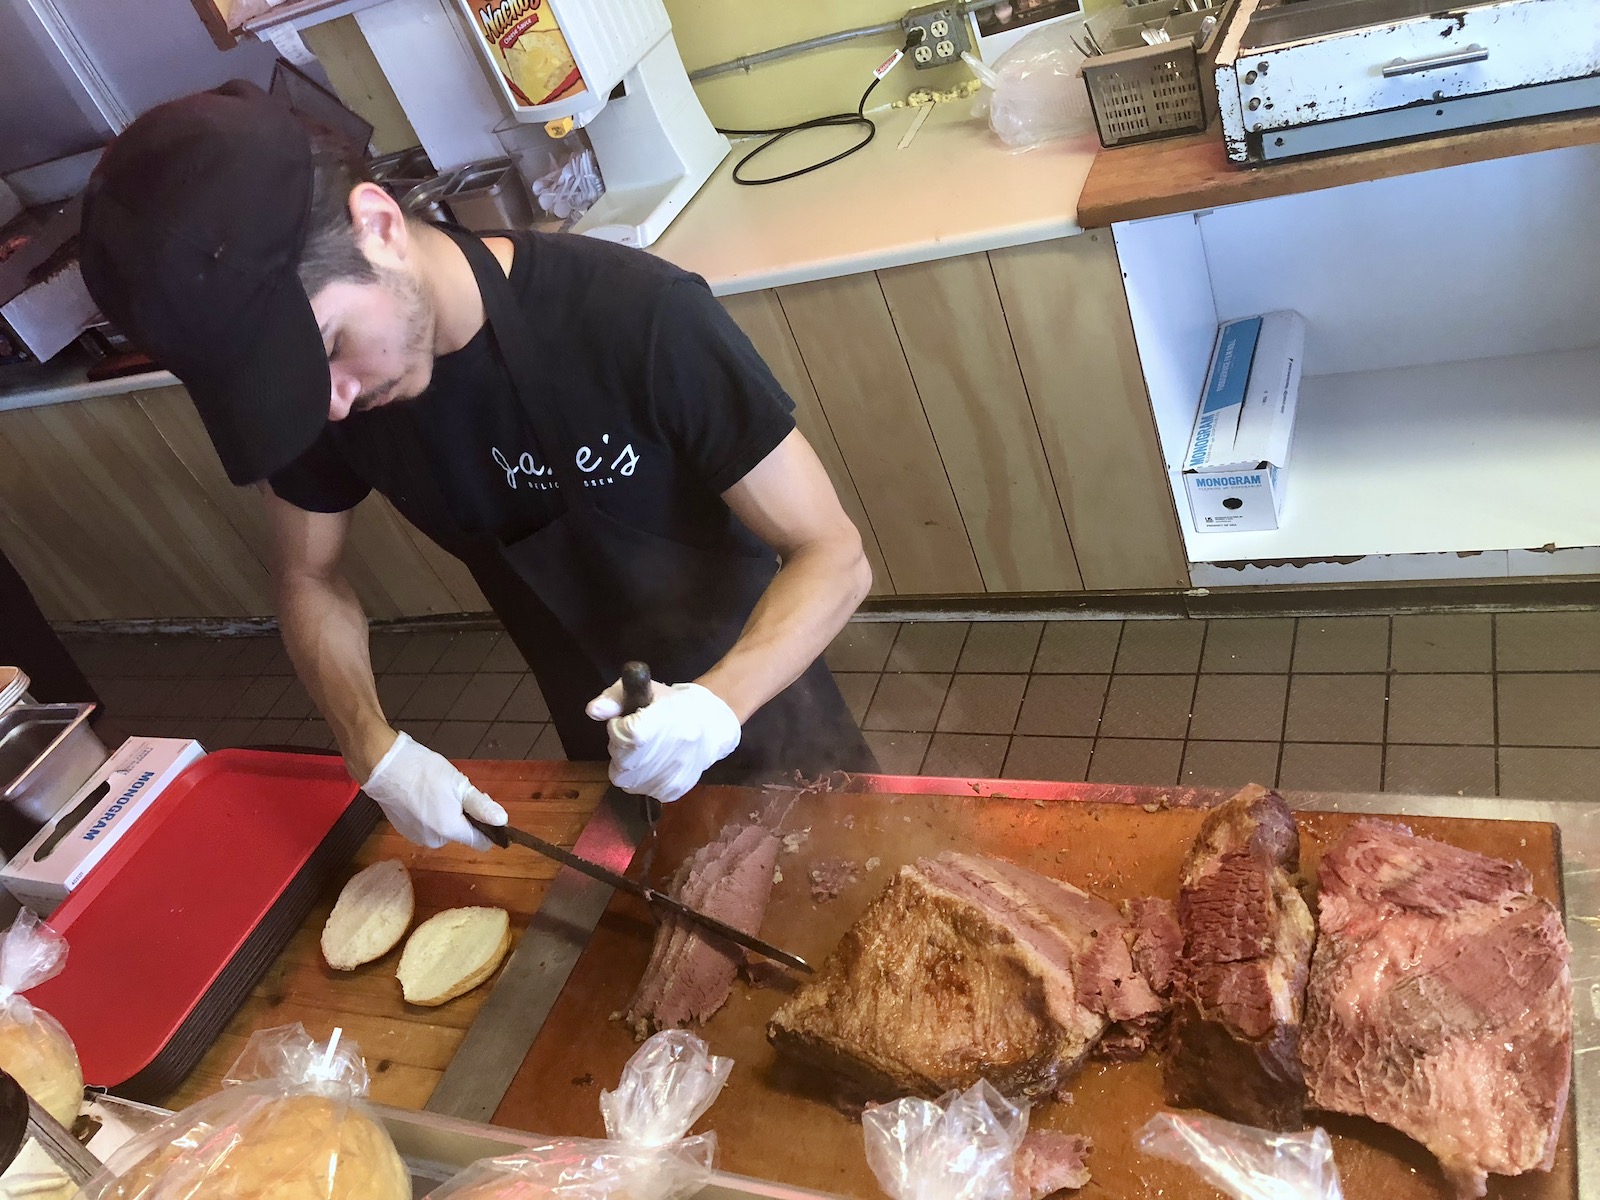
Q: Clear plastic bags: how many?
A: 6